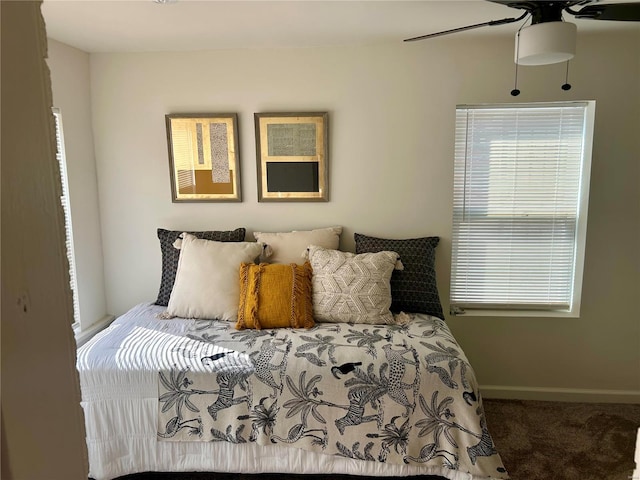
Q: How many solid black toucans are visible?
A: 3